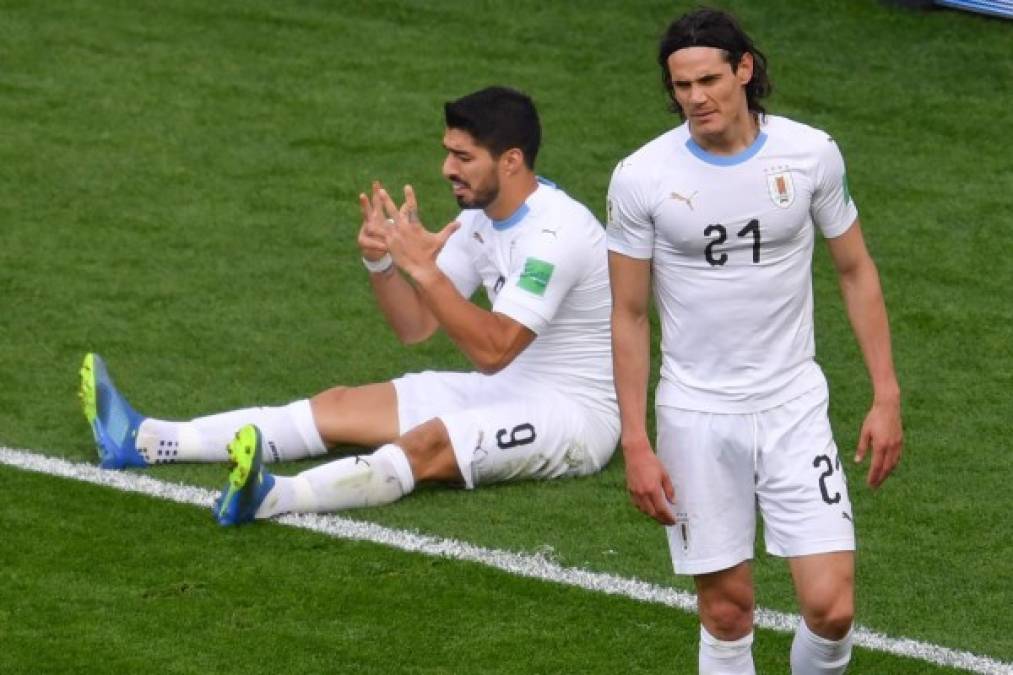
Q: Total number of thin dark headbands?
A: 1